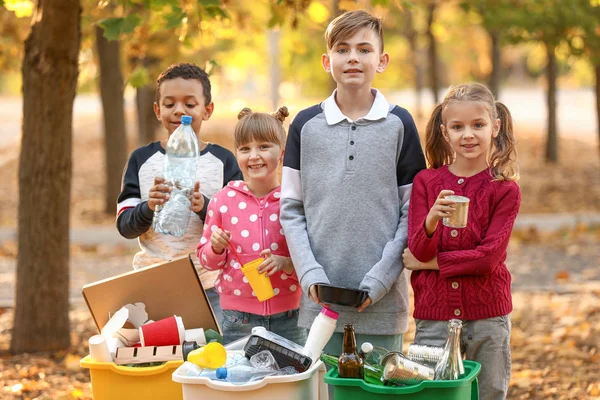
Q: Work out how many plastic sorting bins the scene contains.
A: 3